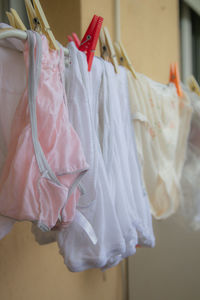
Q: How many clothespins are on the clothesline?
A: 8